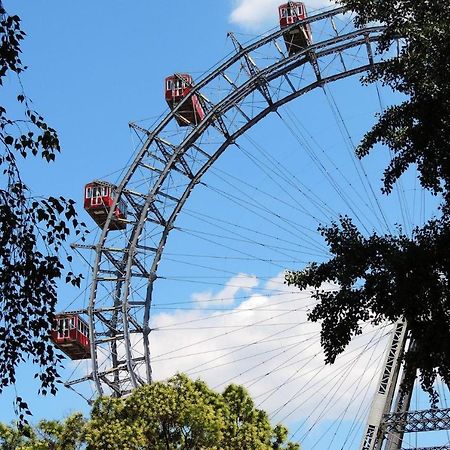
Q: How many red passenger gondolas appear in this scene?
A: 4